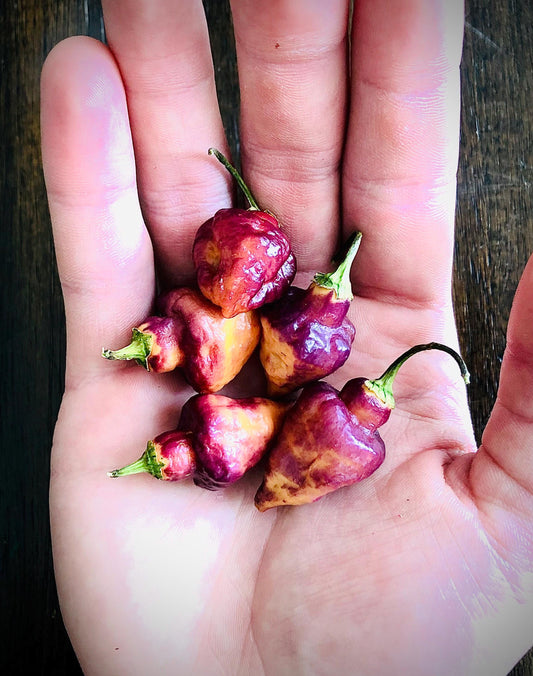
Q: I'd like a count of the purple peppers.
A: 5